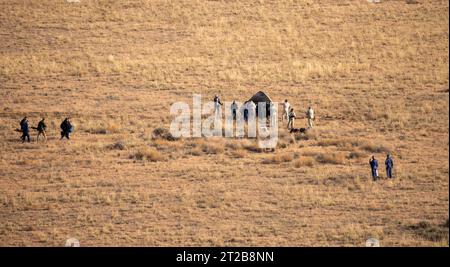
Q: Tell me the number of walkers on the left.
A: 3